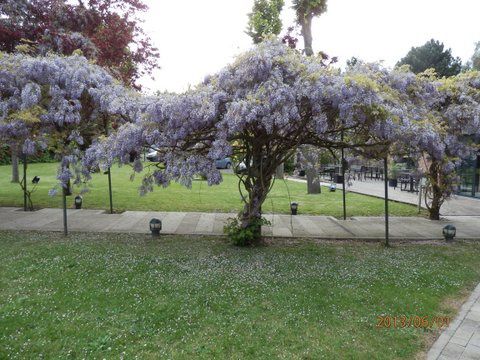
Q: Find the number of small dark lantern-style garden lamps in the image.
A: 4